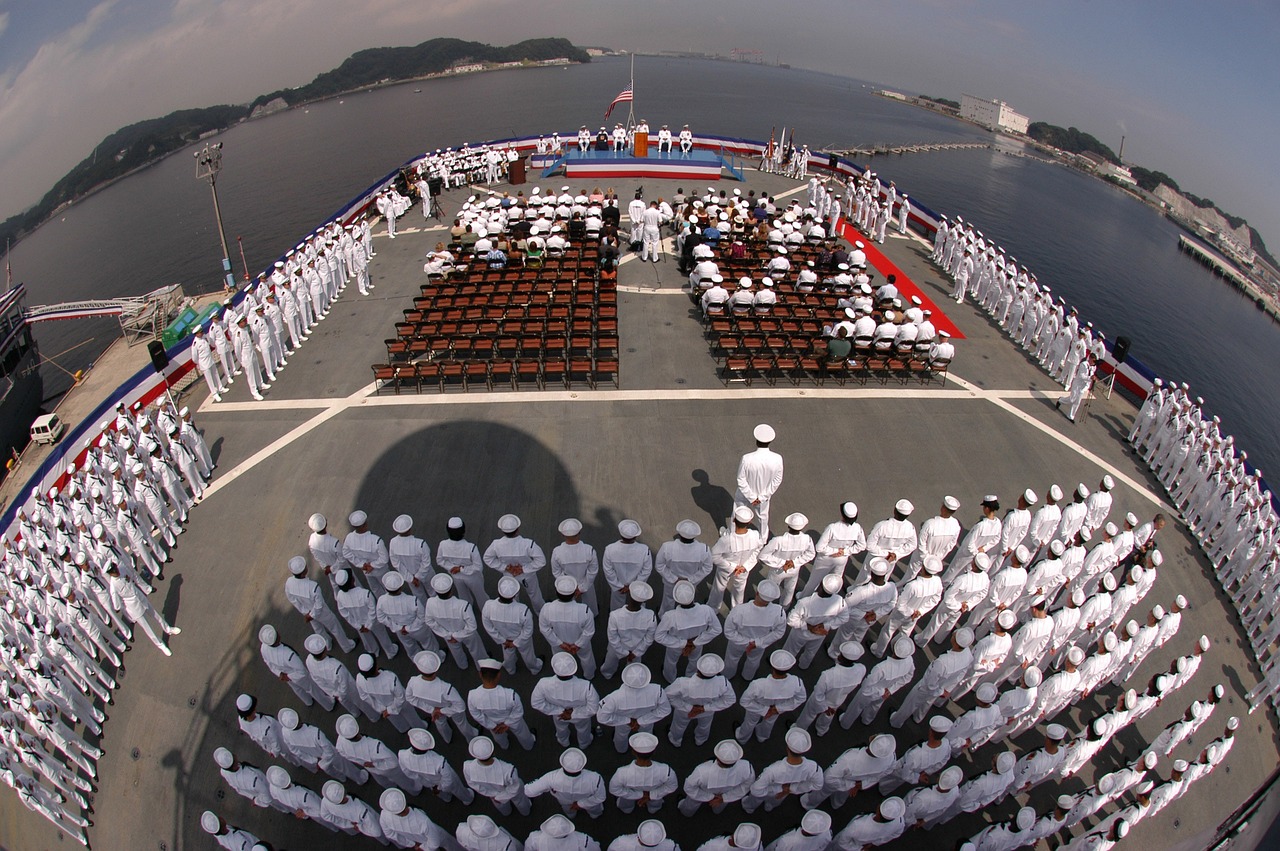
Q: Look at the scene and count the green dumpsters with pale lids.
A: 2